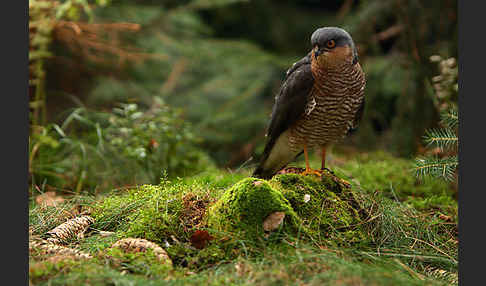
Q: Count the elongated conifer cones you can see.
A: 3